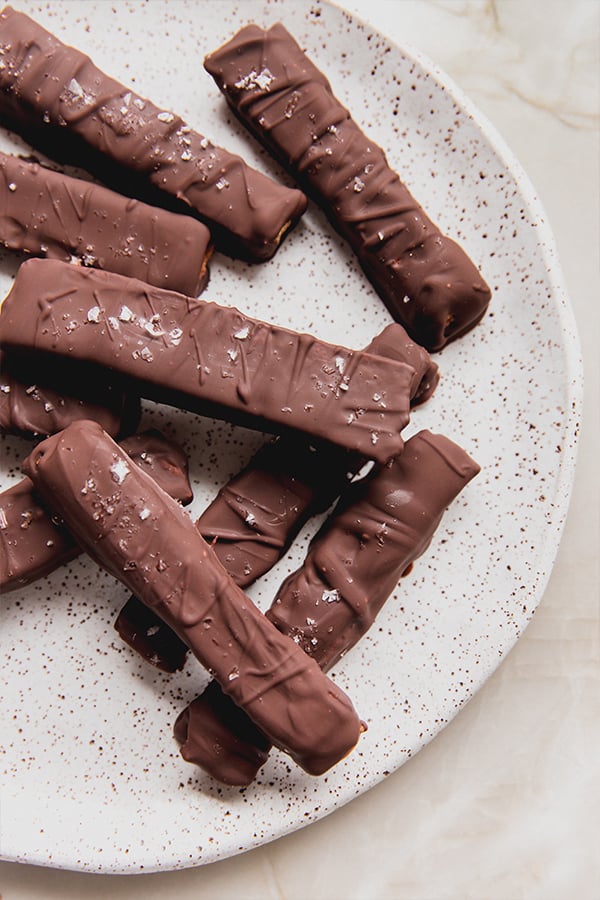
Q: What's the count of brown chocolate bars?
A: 9